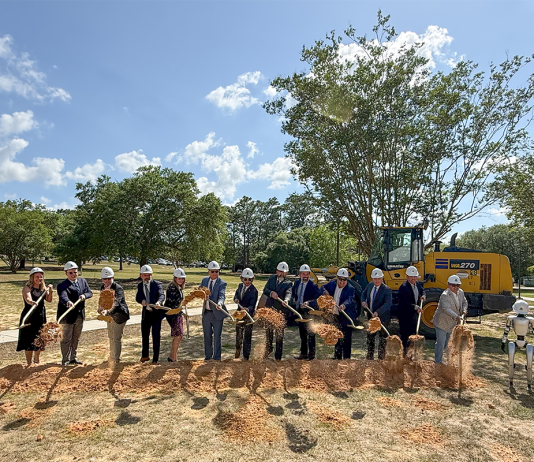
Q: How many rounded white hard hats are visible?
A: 14